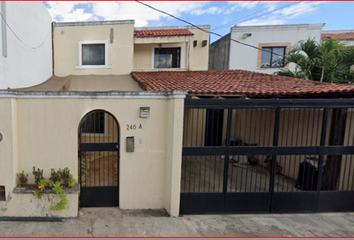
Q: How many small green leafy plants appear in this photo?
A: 4